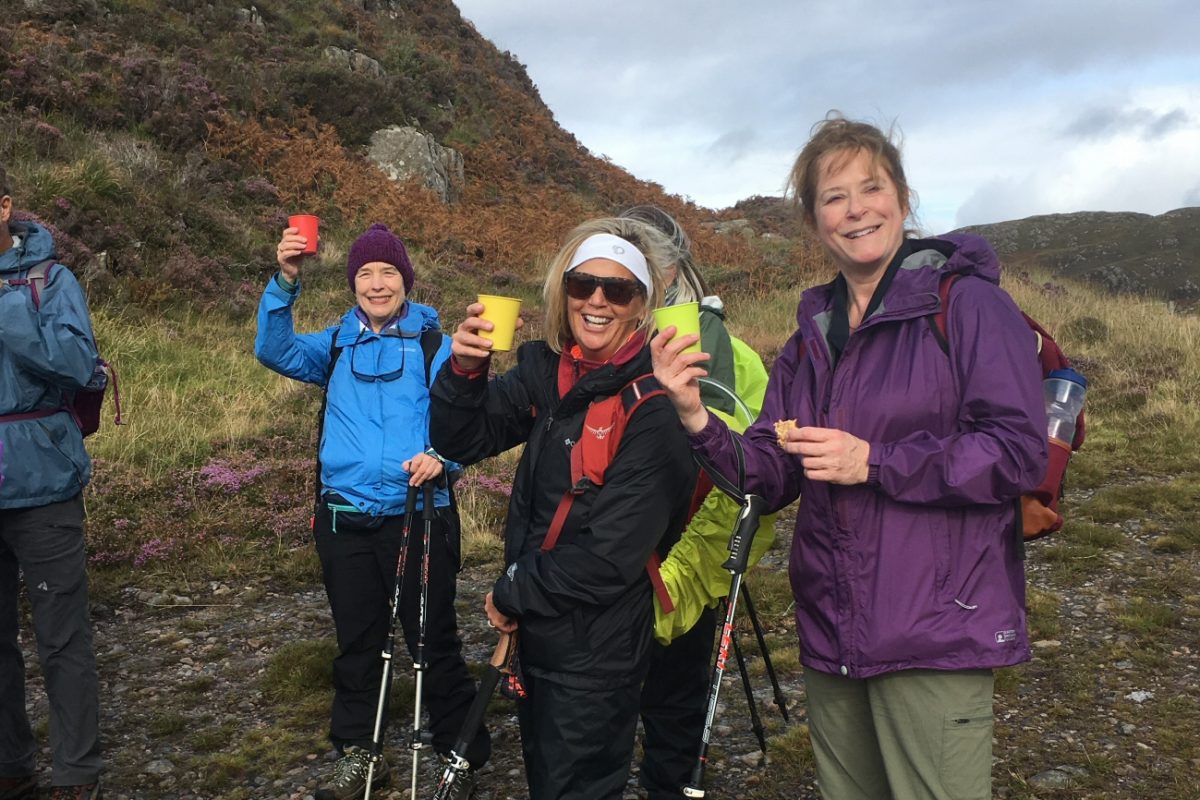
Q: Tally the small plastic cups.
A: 3